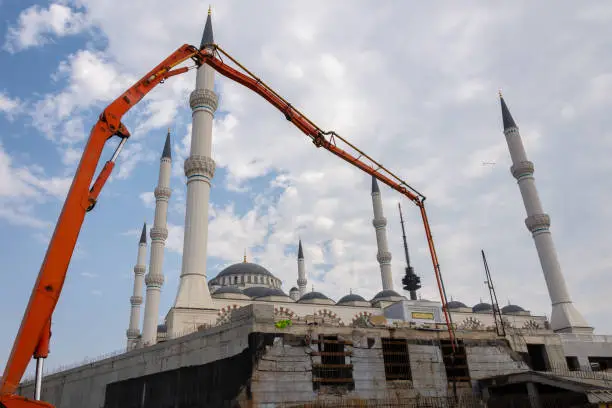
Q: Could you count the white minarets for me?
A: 6